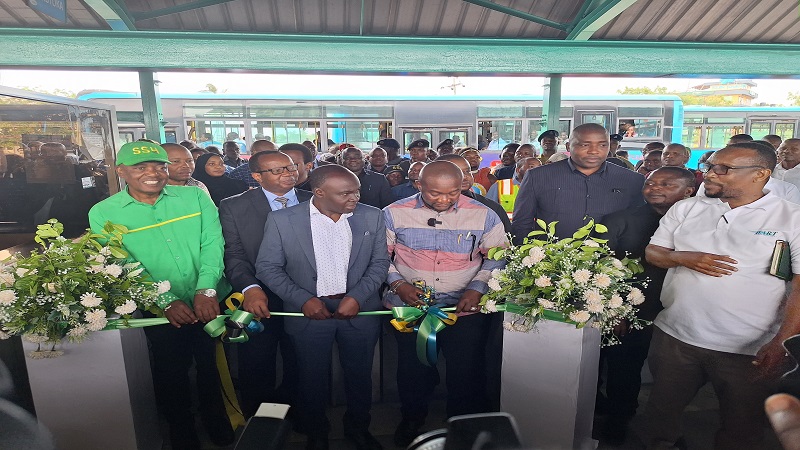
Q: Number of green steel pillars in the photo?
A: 2